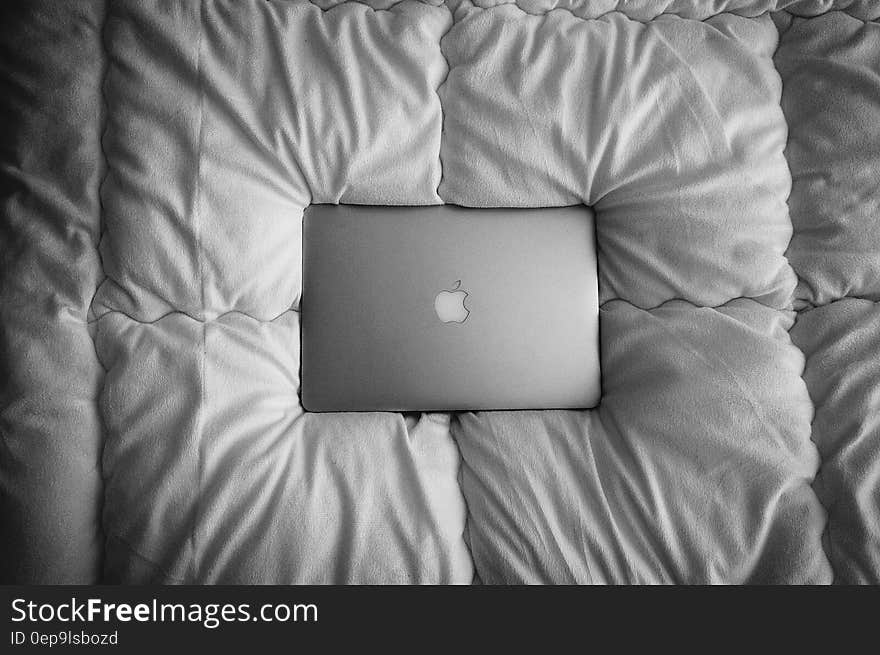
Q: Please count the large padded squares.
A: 4